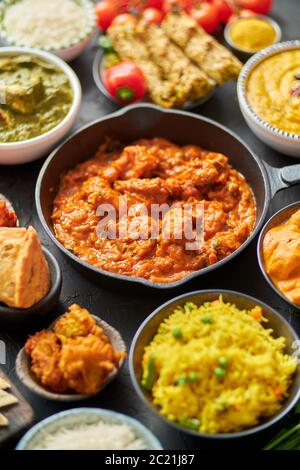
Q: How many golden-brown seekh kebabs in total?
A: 3